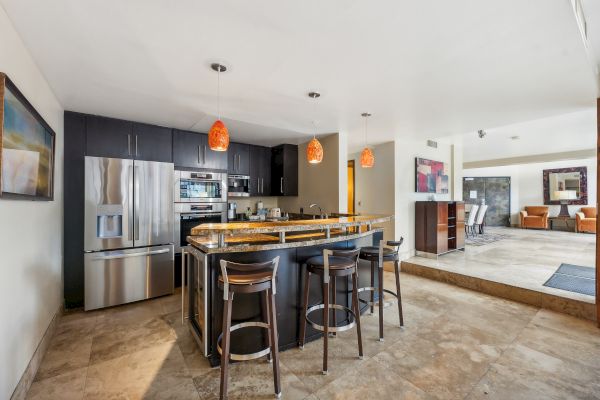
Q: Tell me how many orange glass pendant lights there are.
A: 3